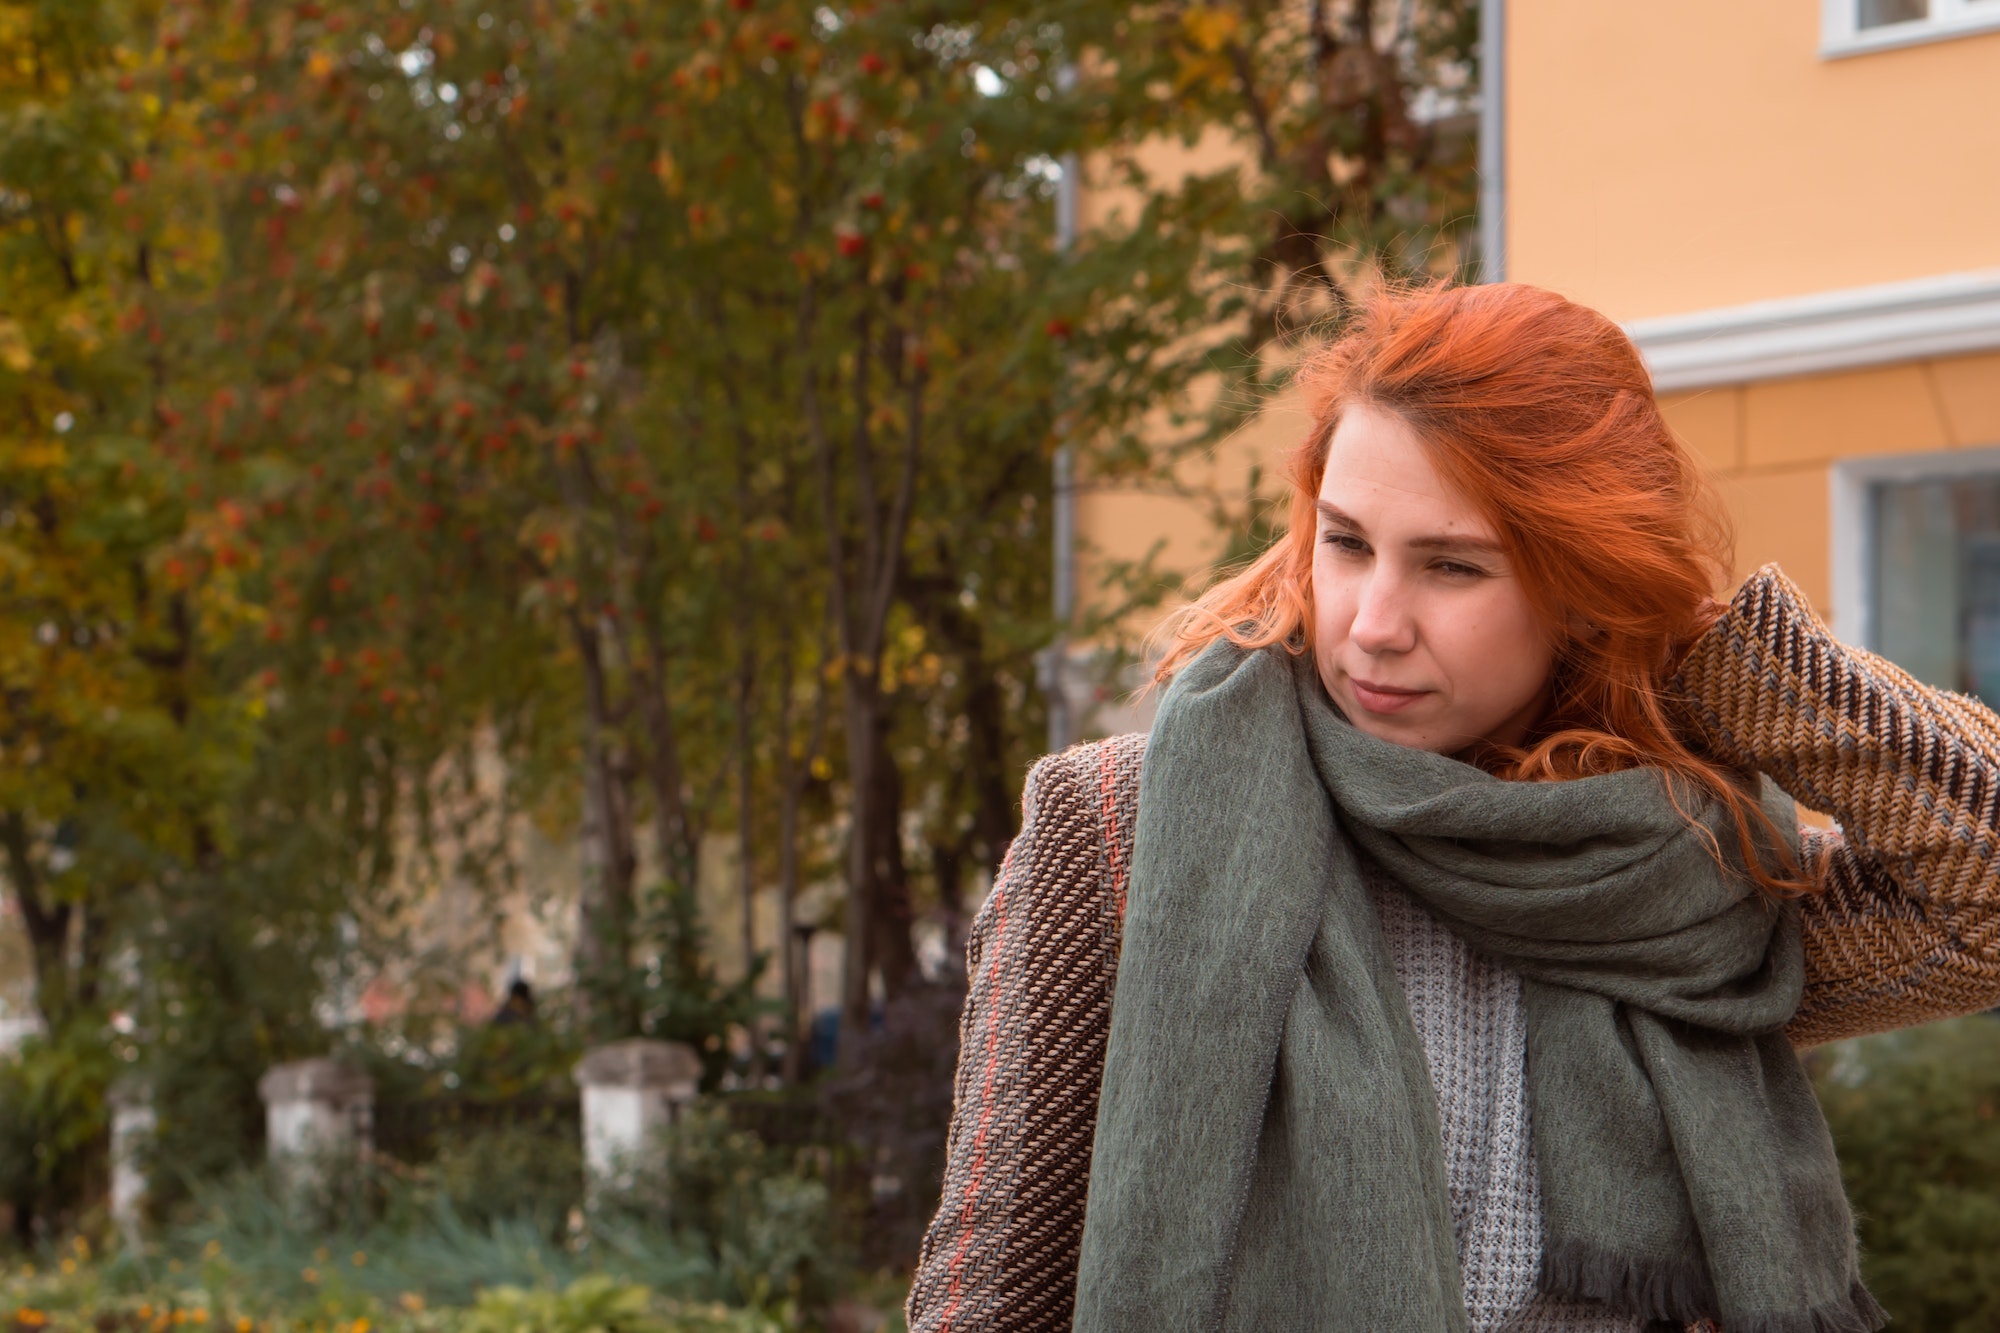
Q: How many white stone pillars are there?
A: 3